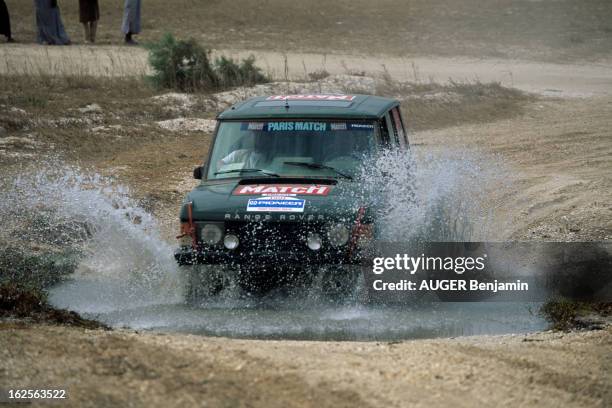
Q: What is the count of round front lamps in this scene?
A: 4